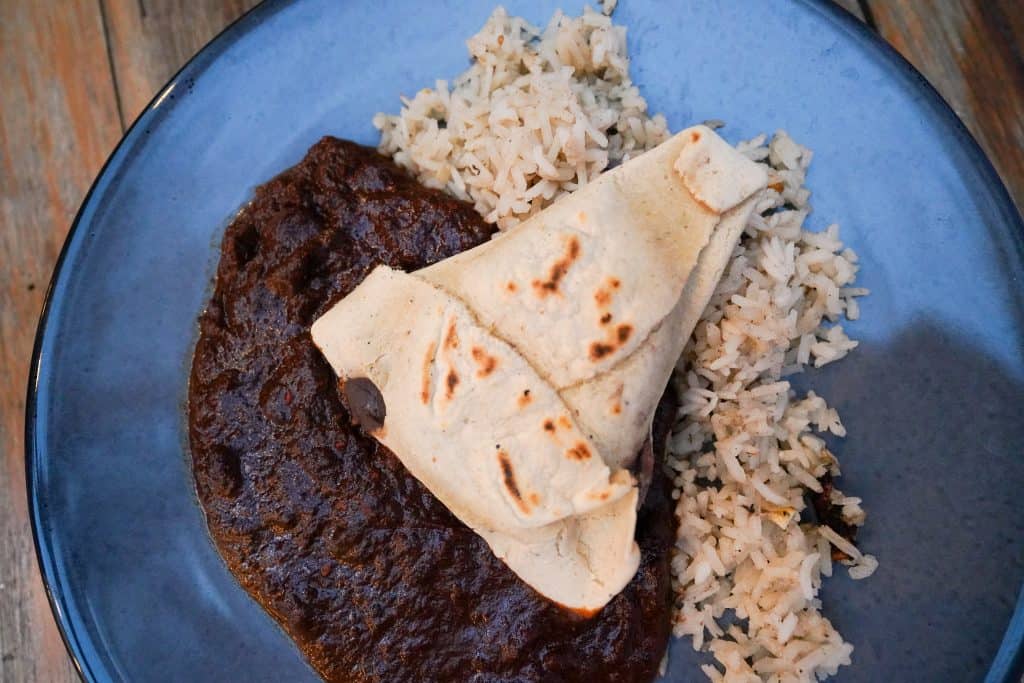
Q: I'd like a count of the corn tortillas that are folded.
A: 1